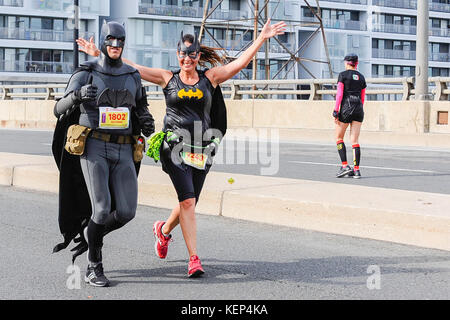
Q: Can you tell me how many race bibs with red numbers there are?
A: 2